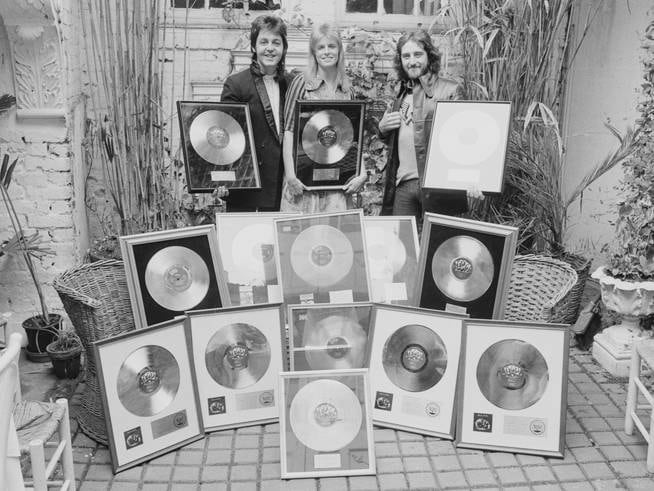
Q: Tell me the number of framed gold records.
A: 14